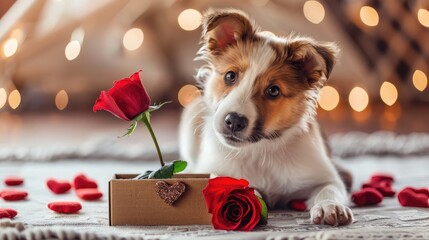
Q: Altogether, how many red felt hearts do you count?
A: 12